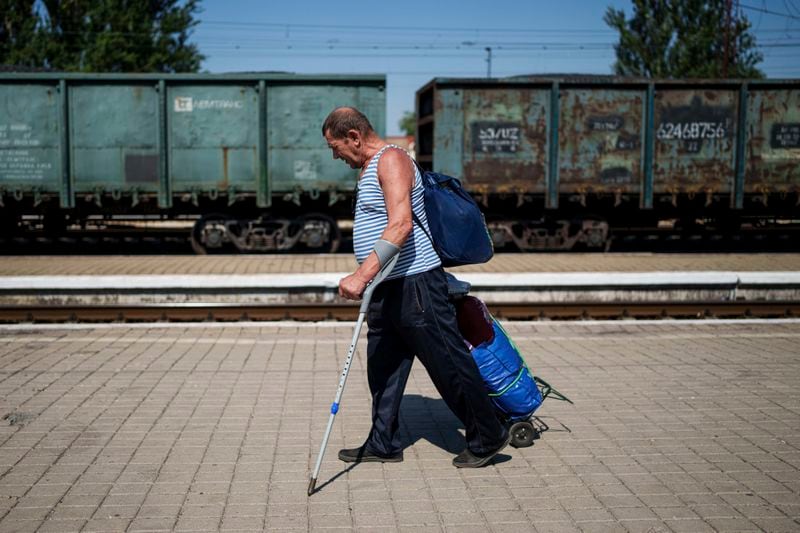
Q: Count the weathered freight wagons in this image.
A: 2